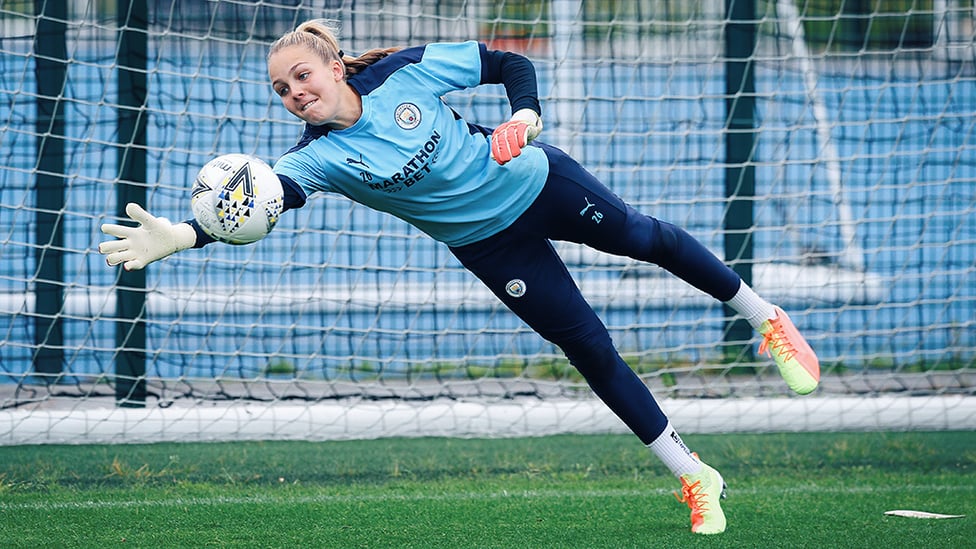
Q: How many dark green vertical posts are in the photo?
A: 3